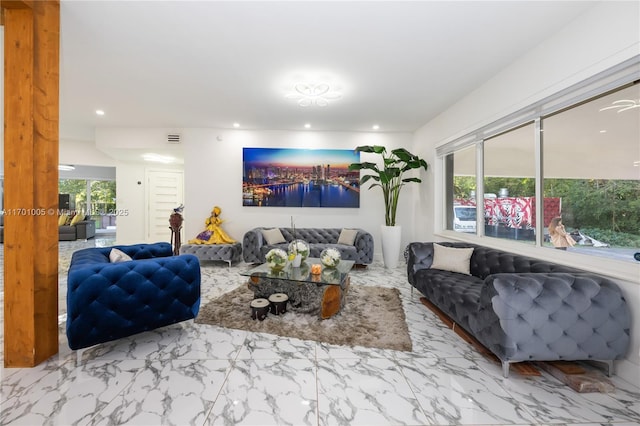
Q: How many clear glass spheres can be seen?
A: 3